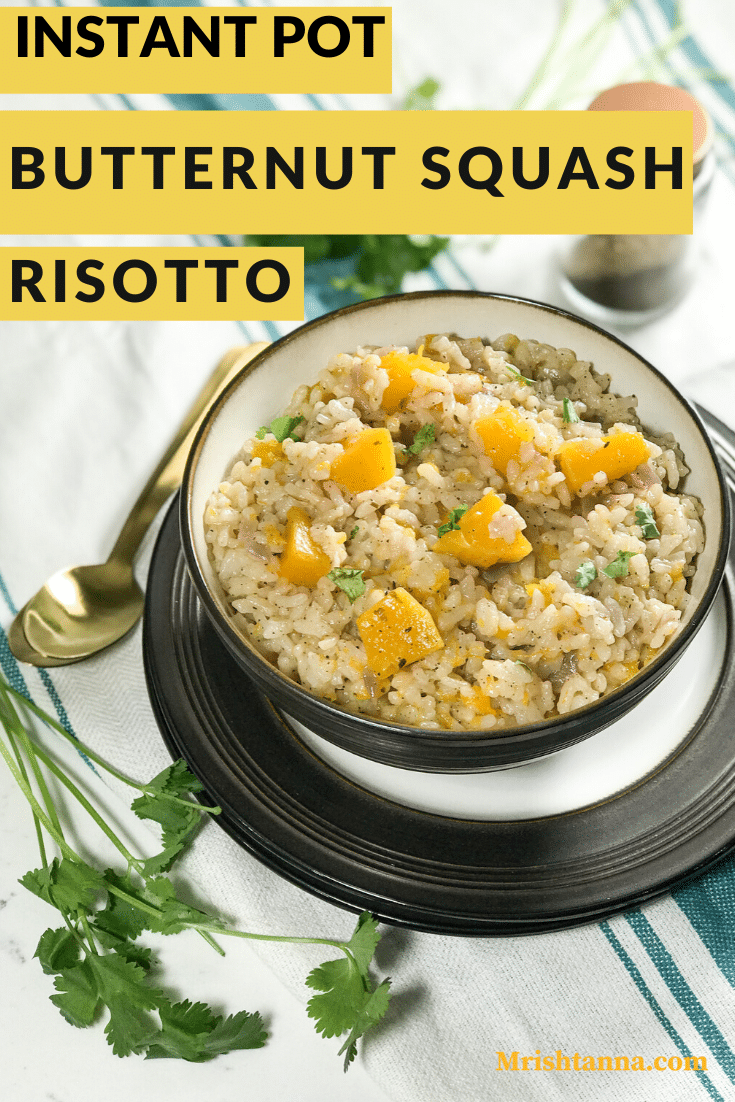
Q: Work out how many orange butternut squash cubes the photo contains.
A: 7